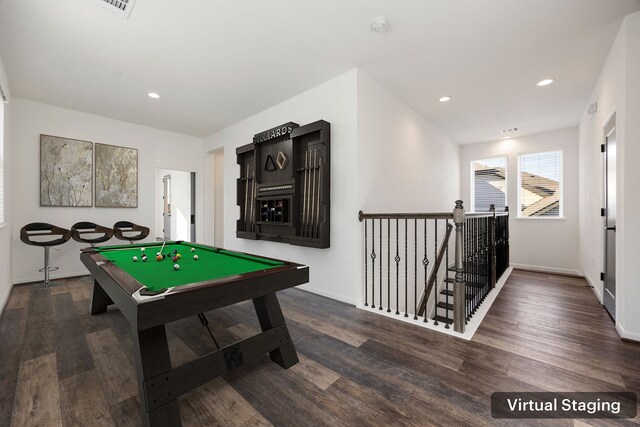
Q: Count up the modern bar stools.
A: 3